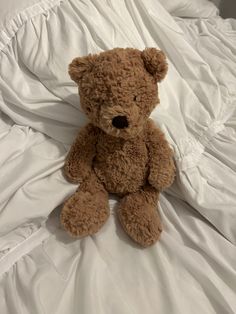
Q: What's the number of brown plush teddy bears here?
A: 1